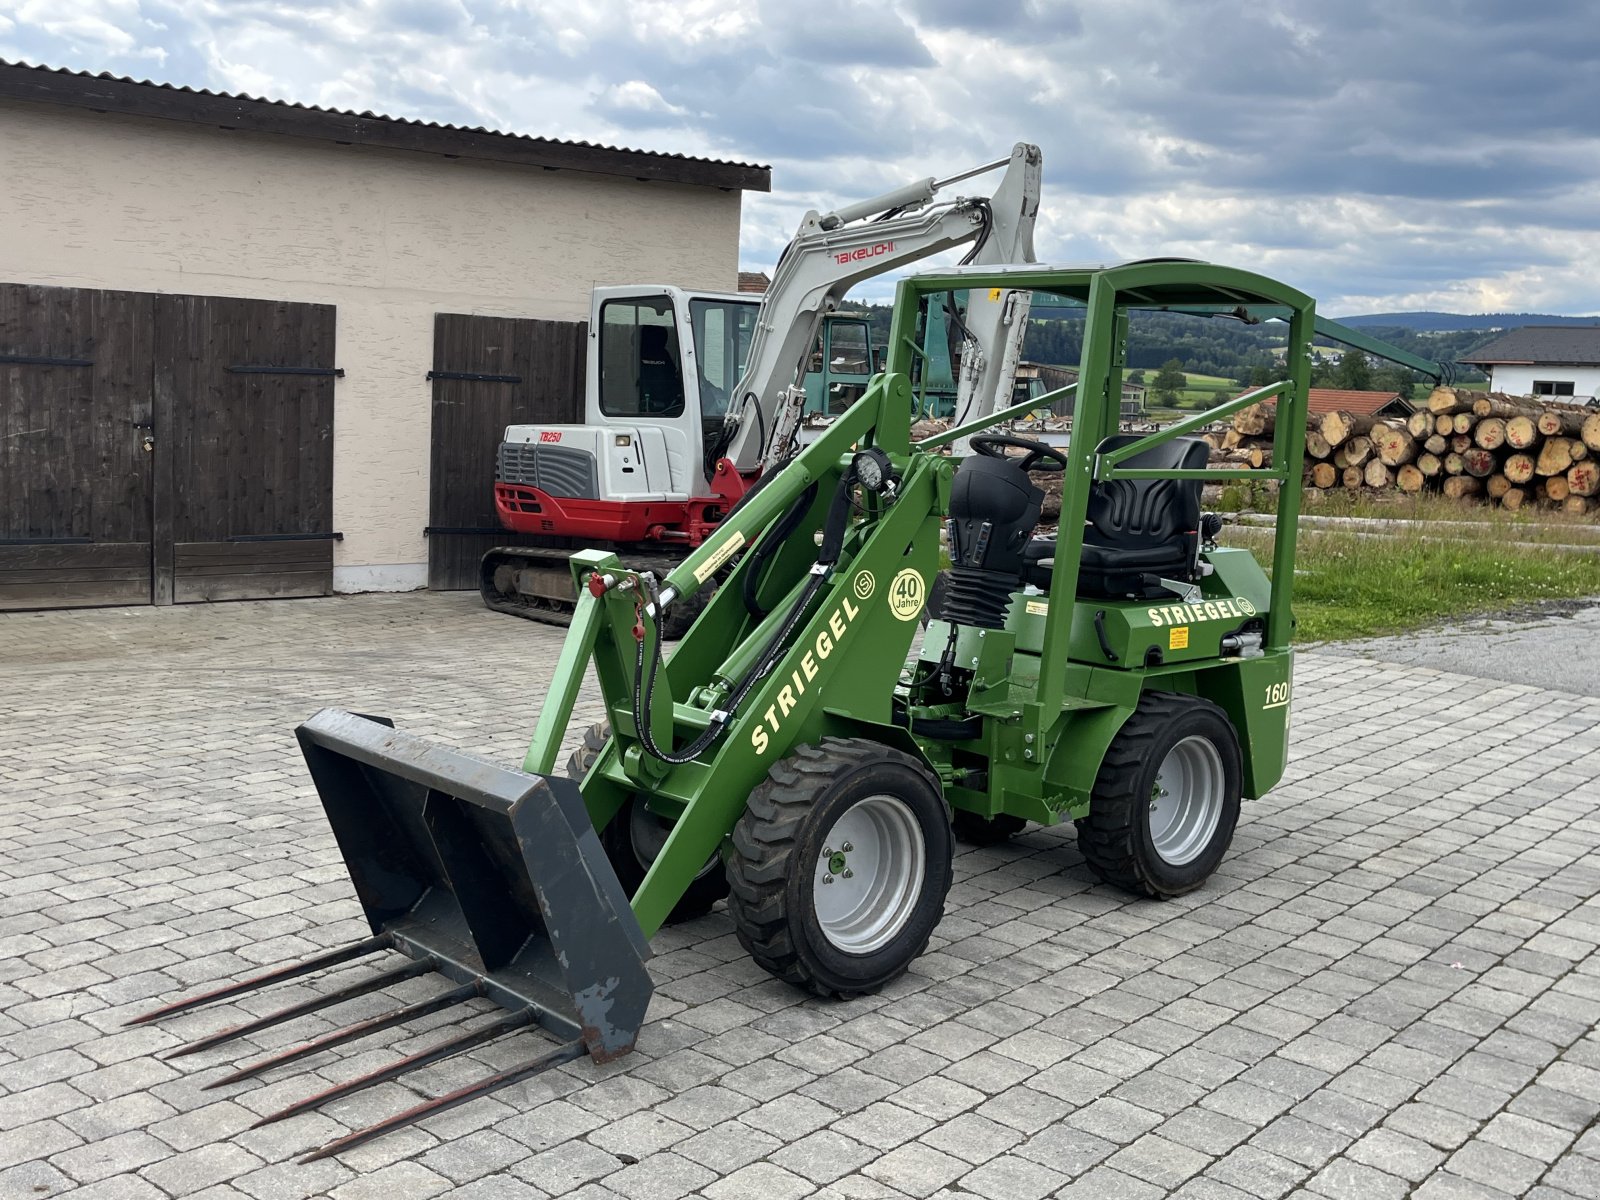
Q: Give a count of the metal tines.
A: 5